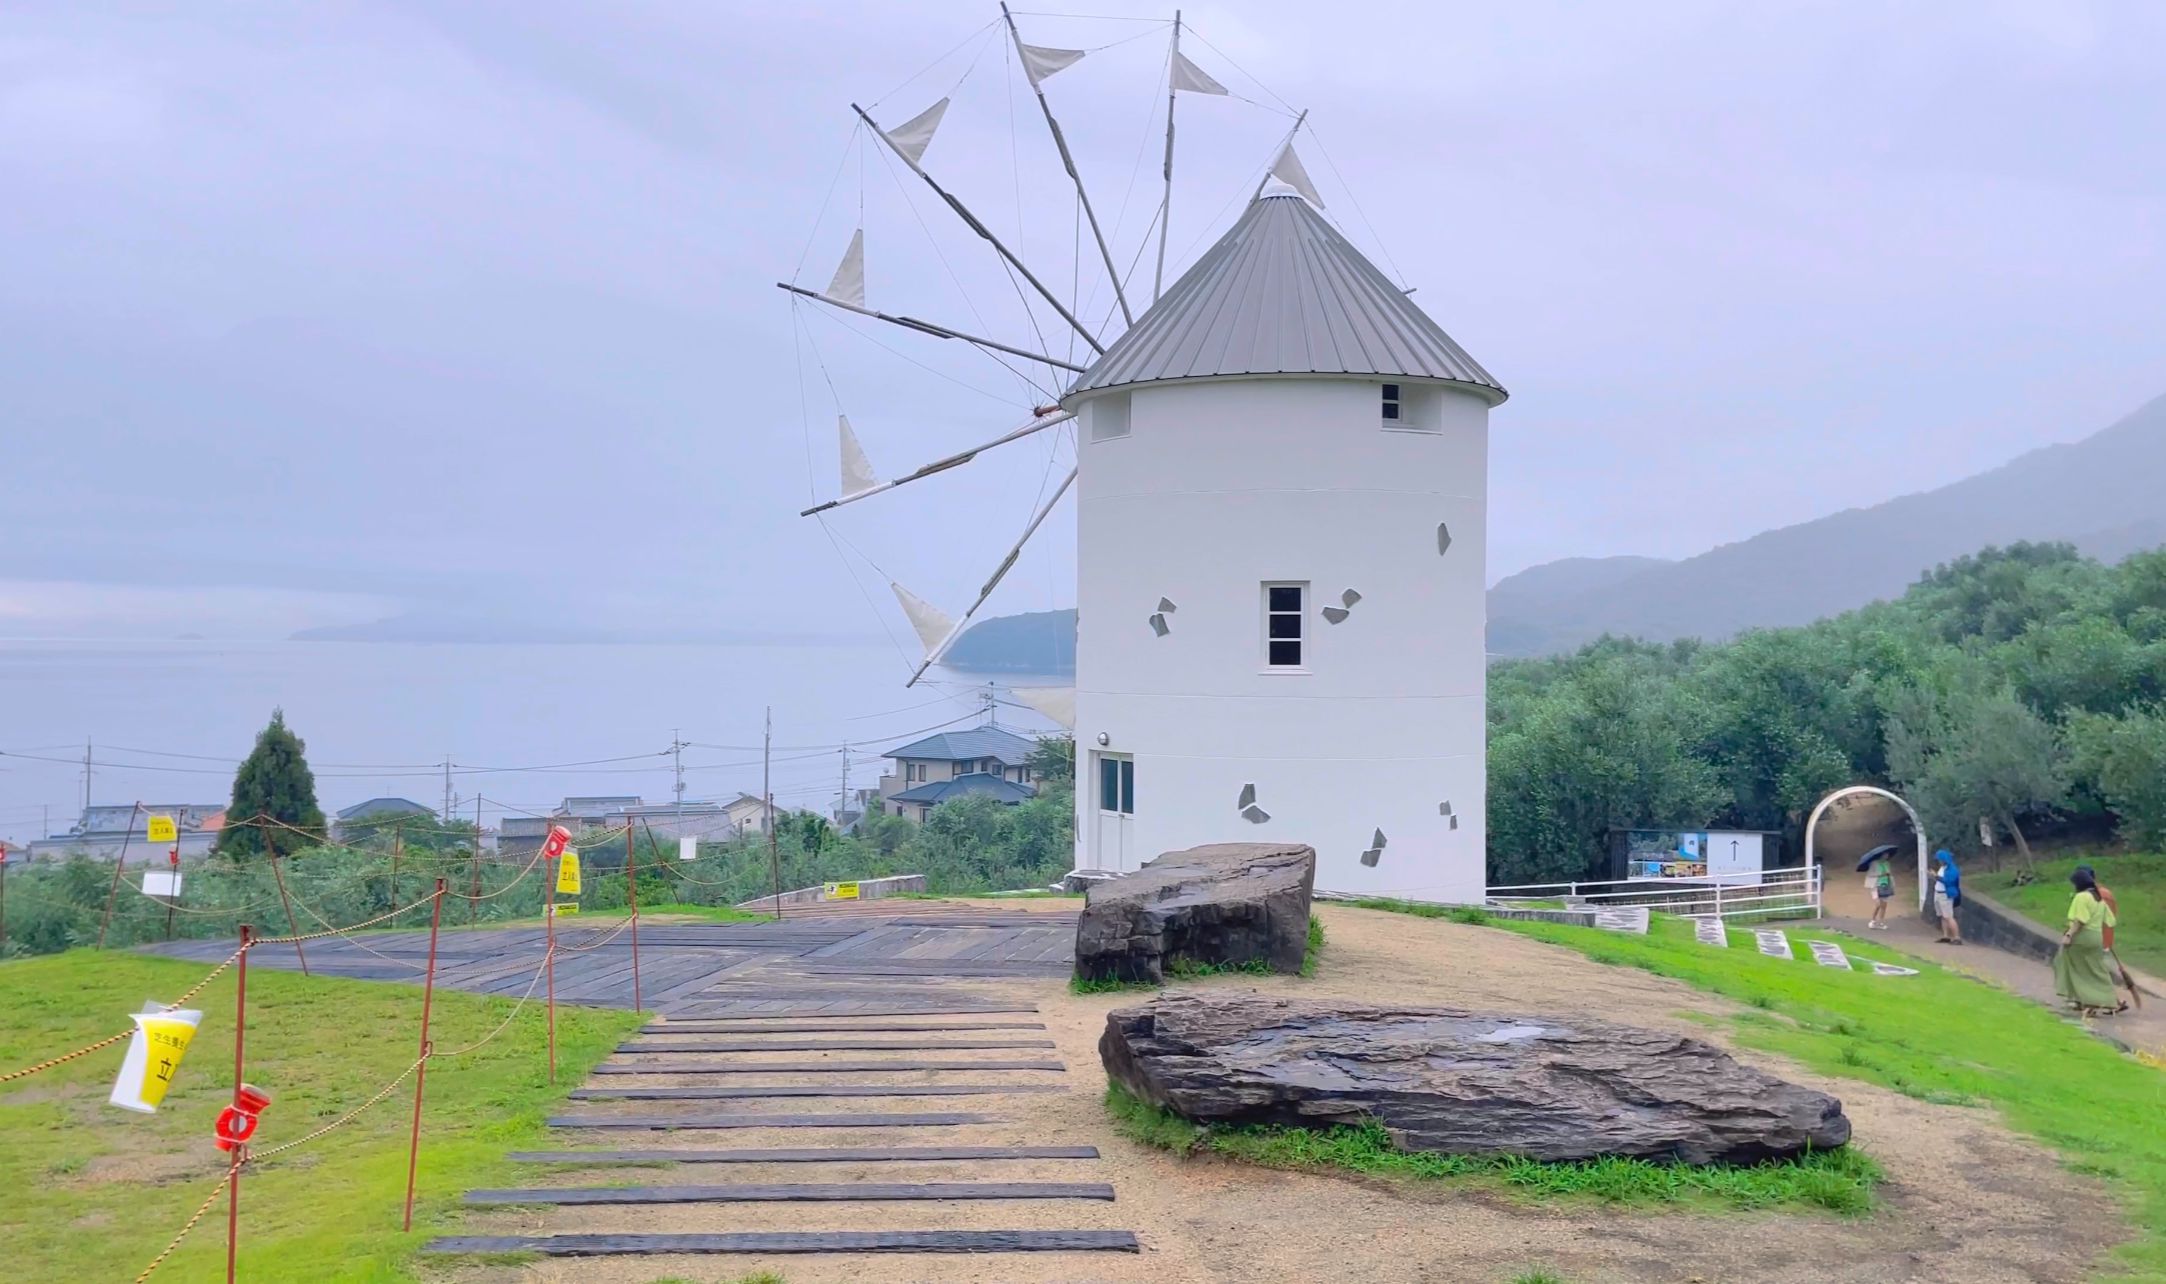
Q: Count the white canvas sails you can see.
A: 8